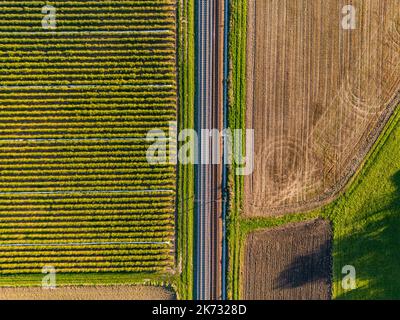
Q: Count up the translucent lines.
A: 5